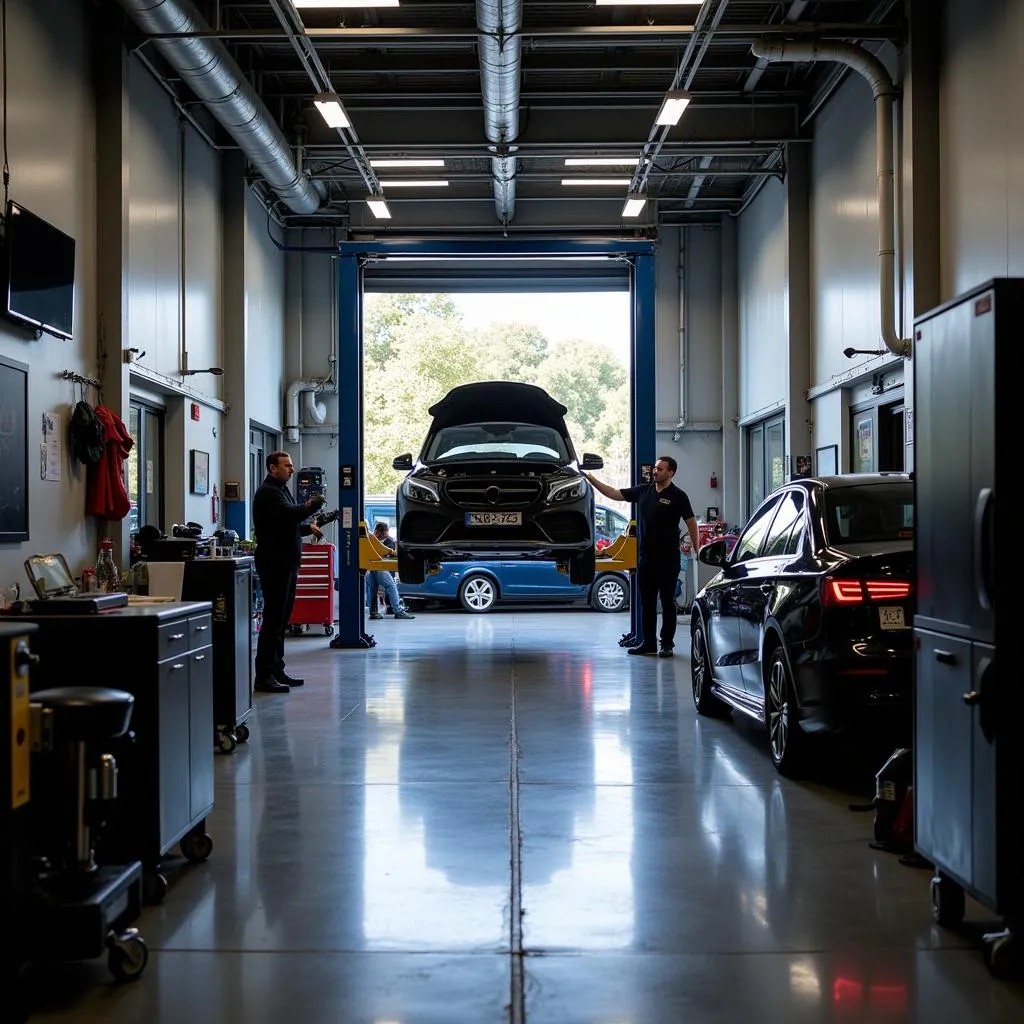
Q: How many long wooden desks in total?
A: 0